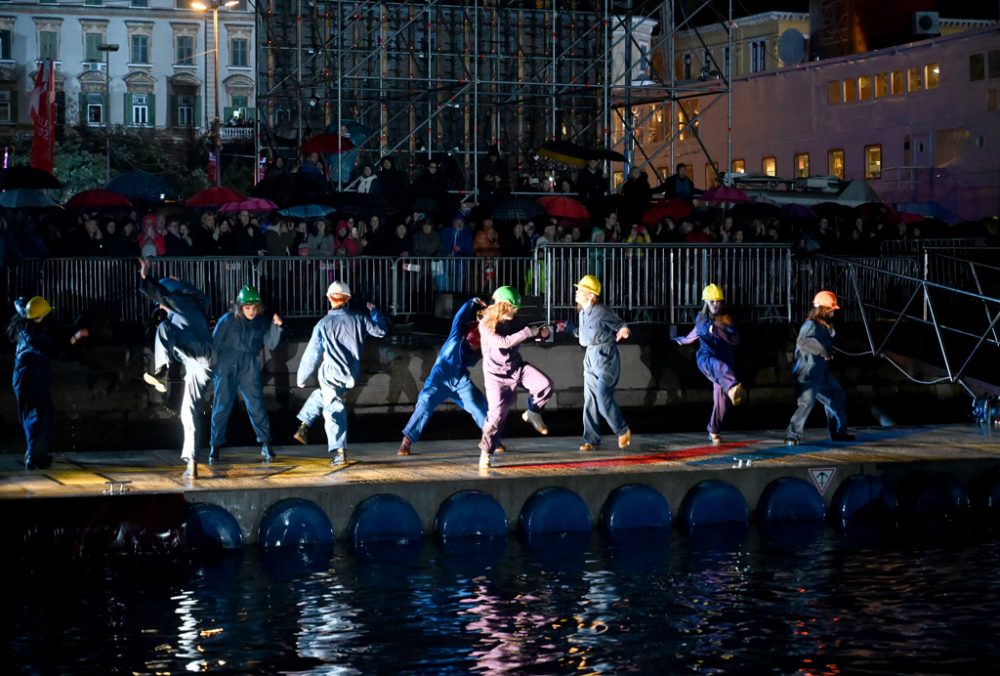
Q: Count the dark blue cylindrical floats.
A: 11